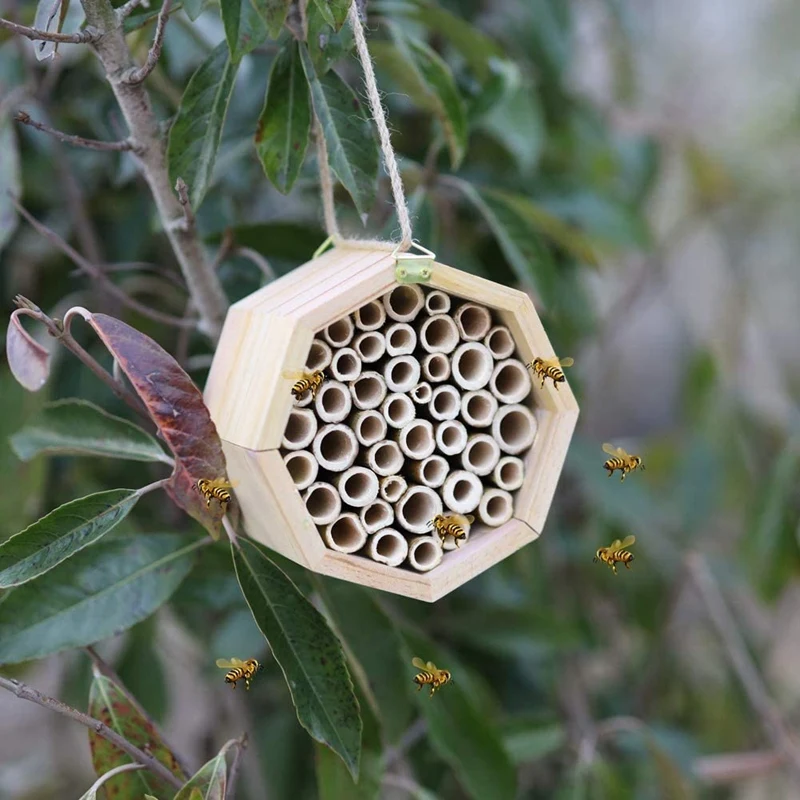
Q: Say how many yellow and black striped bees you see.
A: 8